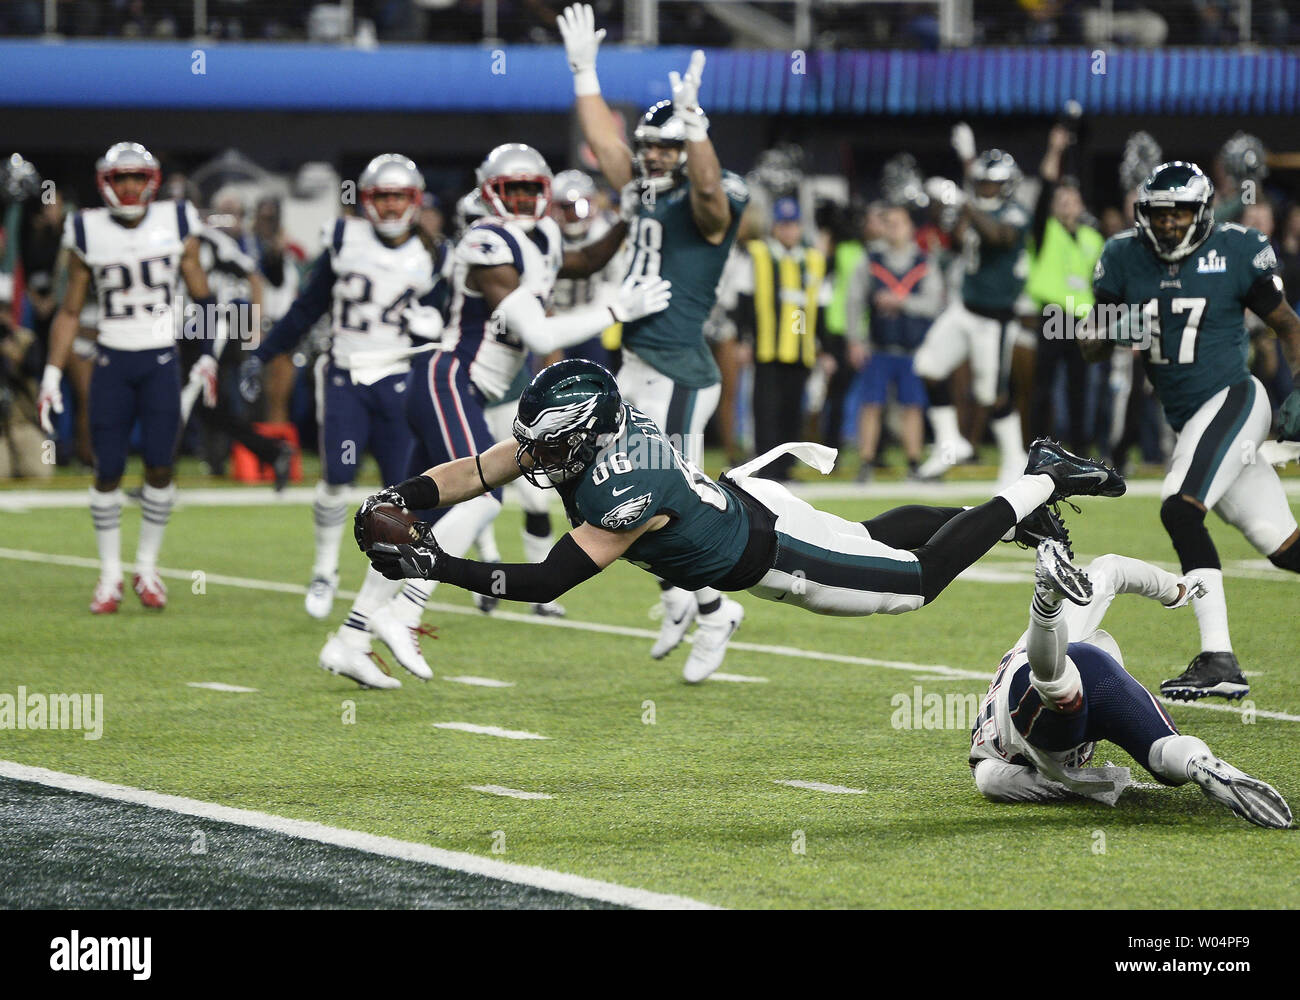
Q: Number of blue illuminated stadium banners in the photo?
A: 1